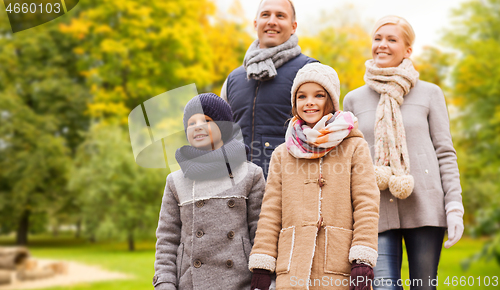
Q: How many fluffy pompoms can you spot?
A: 2